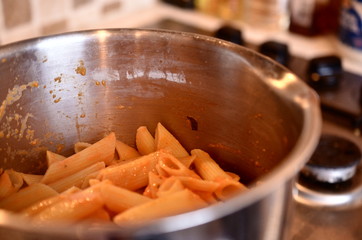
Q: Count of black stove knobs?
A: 3